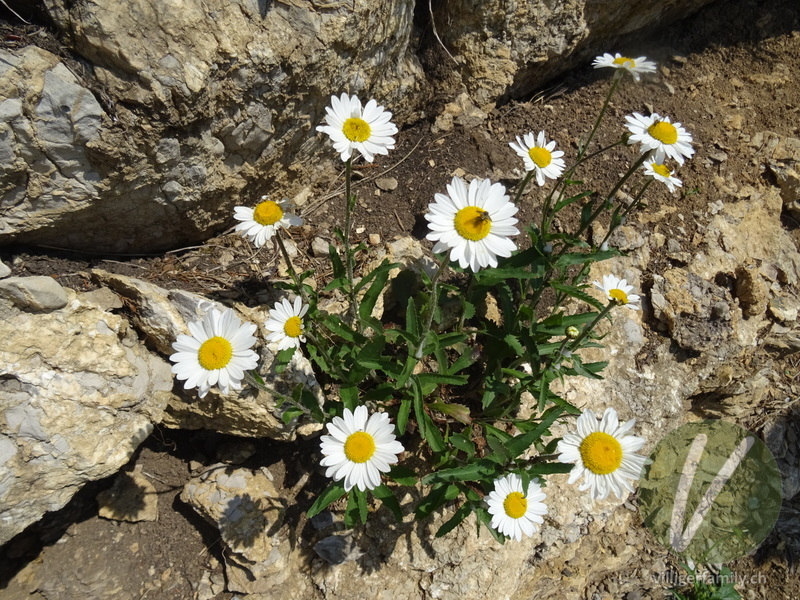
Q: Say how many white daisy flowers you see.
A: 13